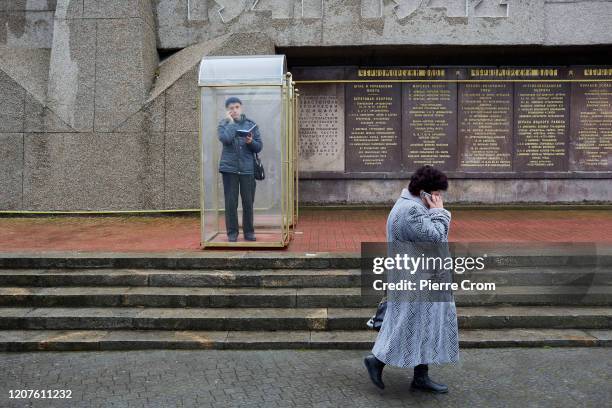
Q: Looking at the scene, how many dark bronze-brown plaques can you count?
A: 5